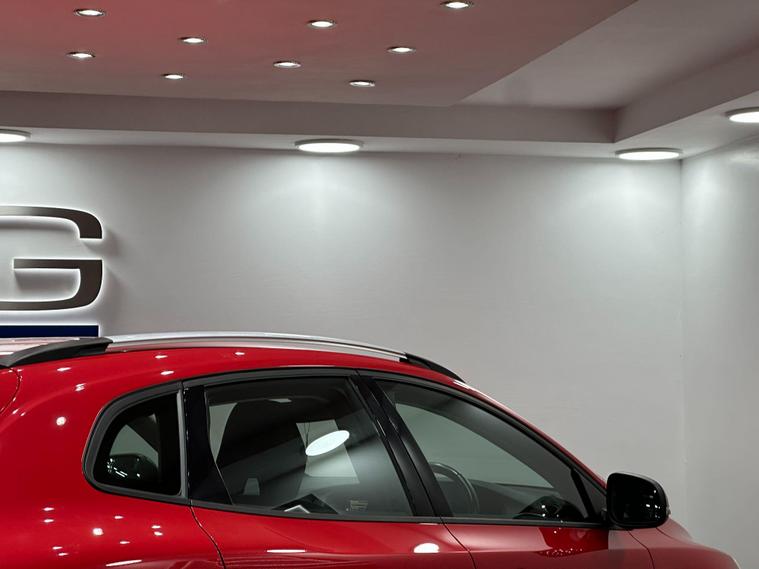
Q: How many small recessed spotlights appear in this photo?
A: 9